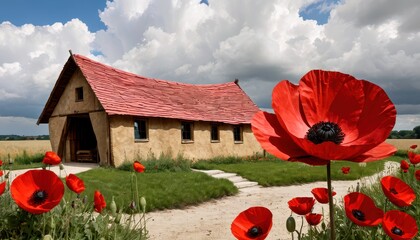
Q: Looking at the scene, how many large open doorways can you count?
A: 1